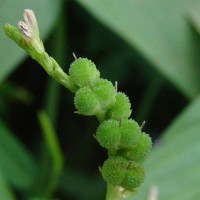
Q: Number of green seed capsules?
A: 9